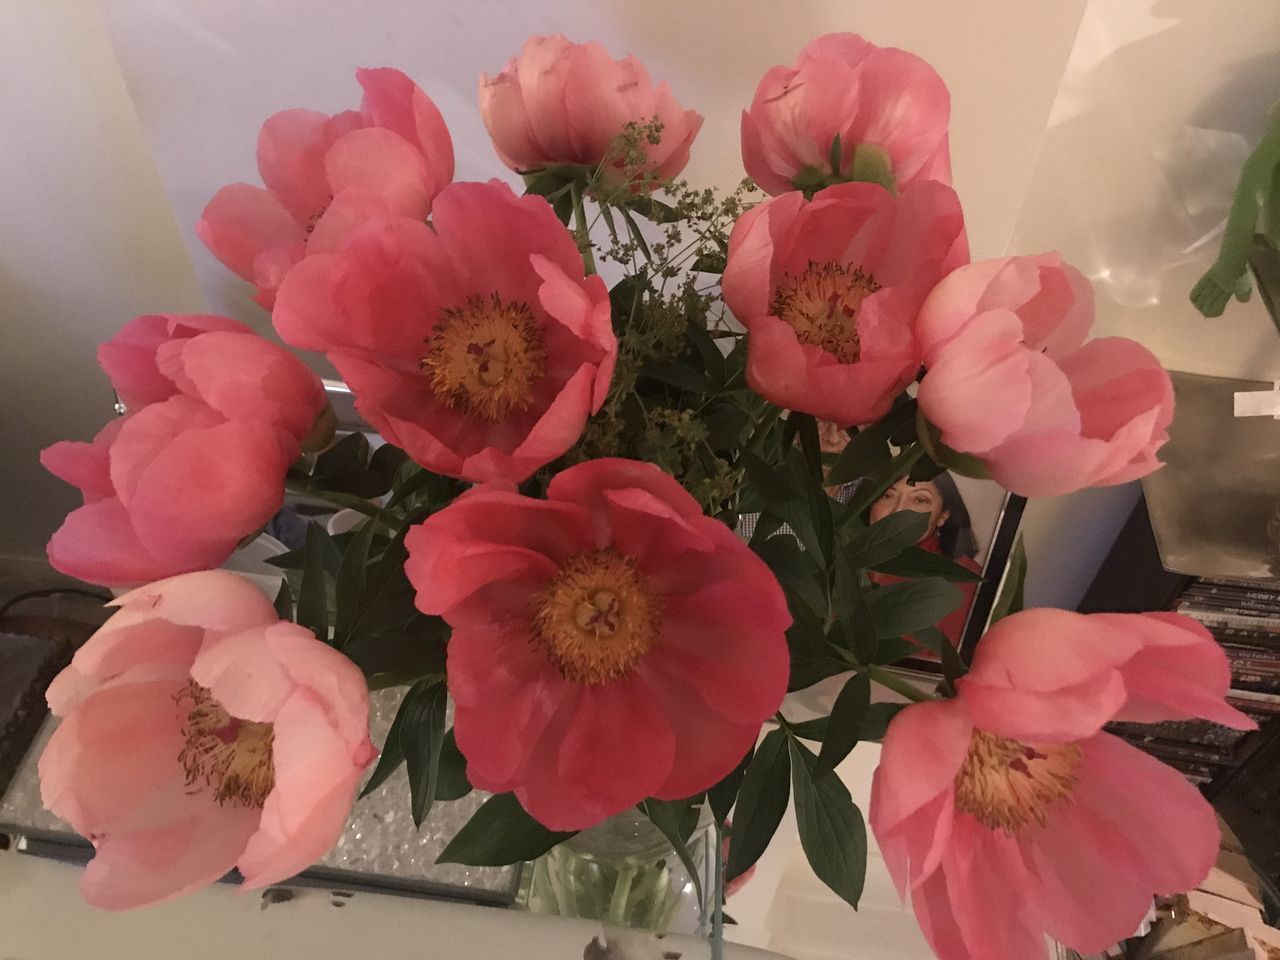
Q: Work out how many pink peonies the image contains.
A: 10